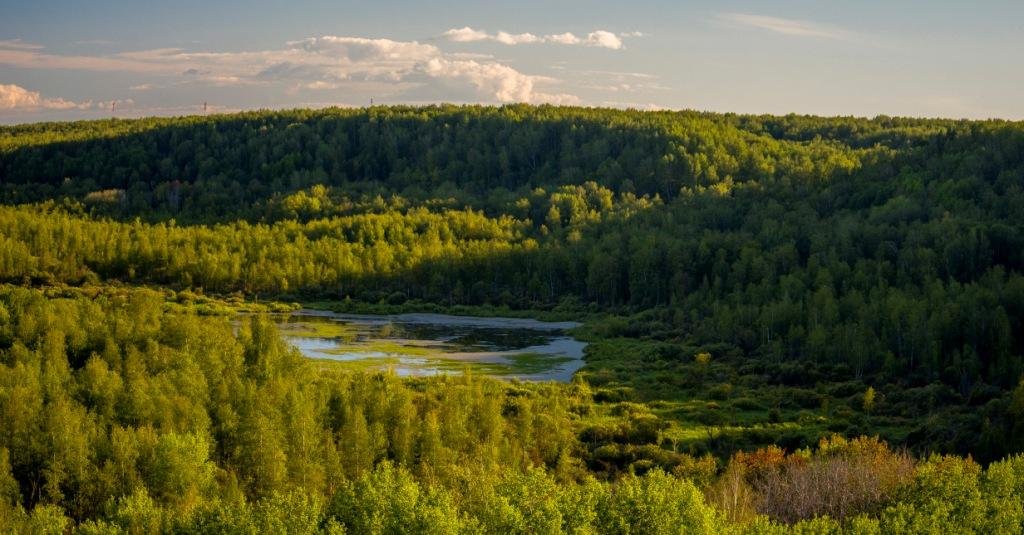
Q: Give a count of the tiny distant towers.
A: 3